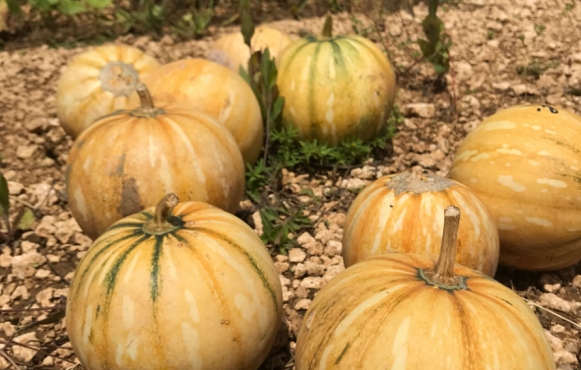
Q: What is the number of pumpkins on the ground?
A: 9